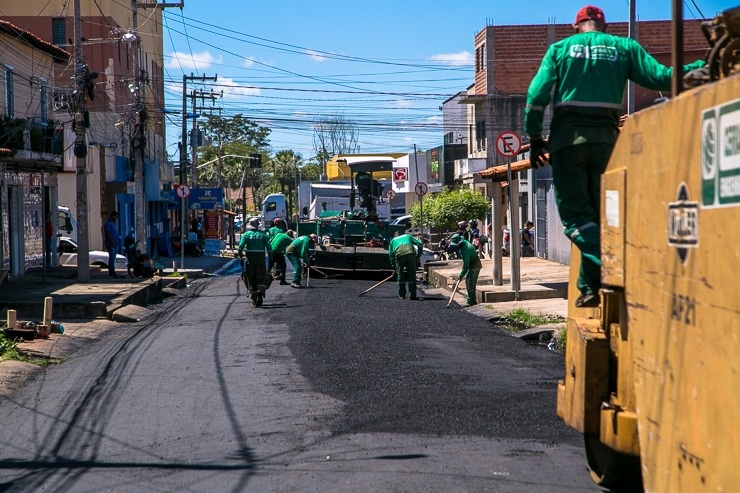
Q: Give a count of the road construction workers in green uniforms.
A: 7